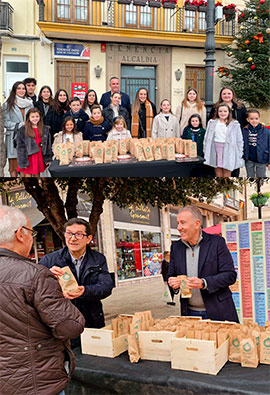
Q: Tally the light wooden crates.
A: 3